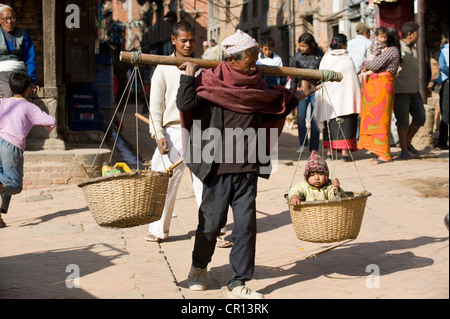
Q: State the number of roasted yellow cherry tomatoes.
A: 0